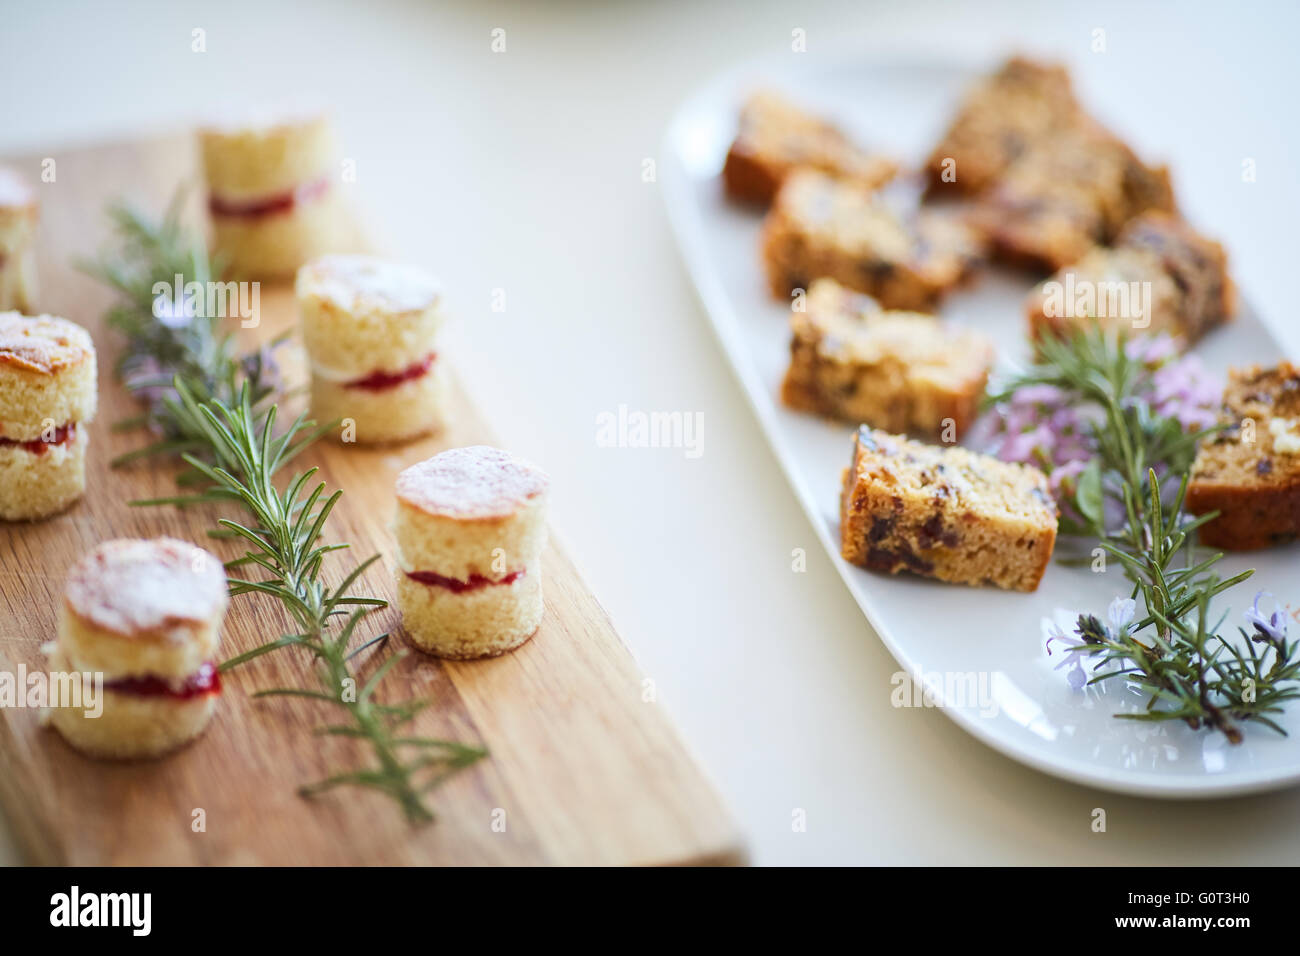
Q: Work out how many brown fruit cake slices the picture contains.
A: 8